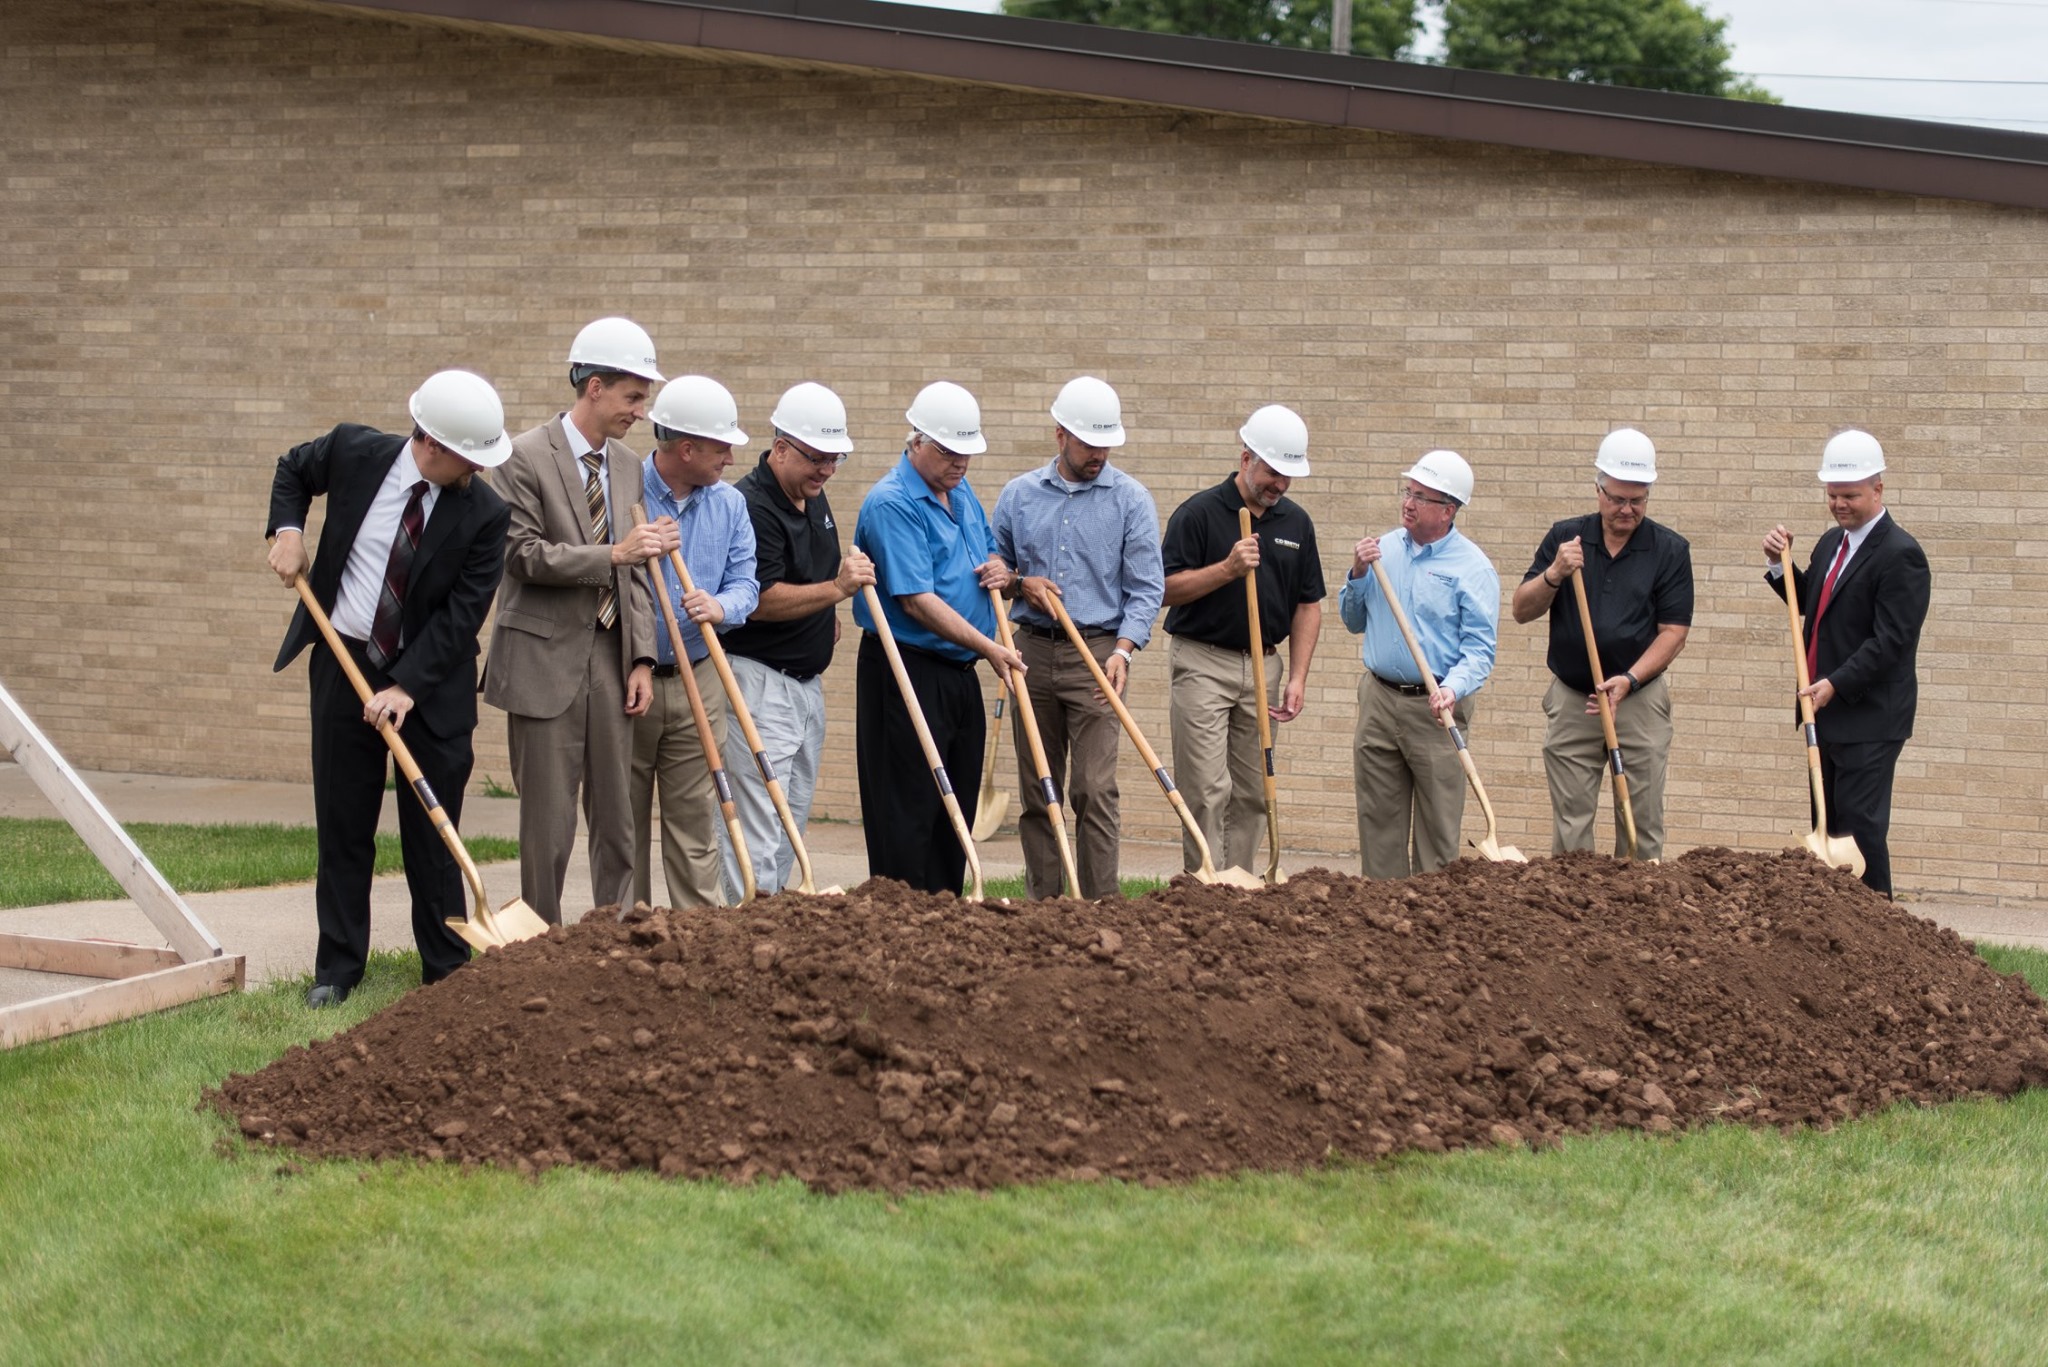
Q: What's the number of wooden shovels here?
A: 11